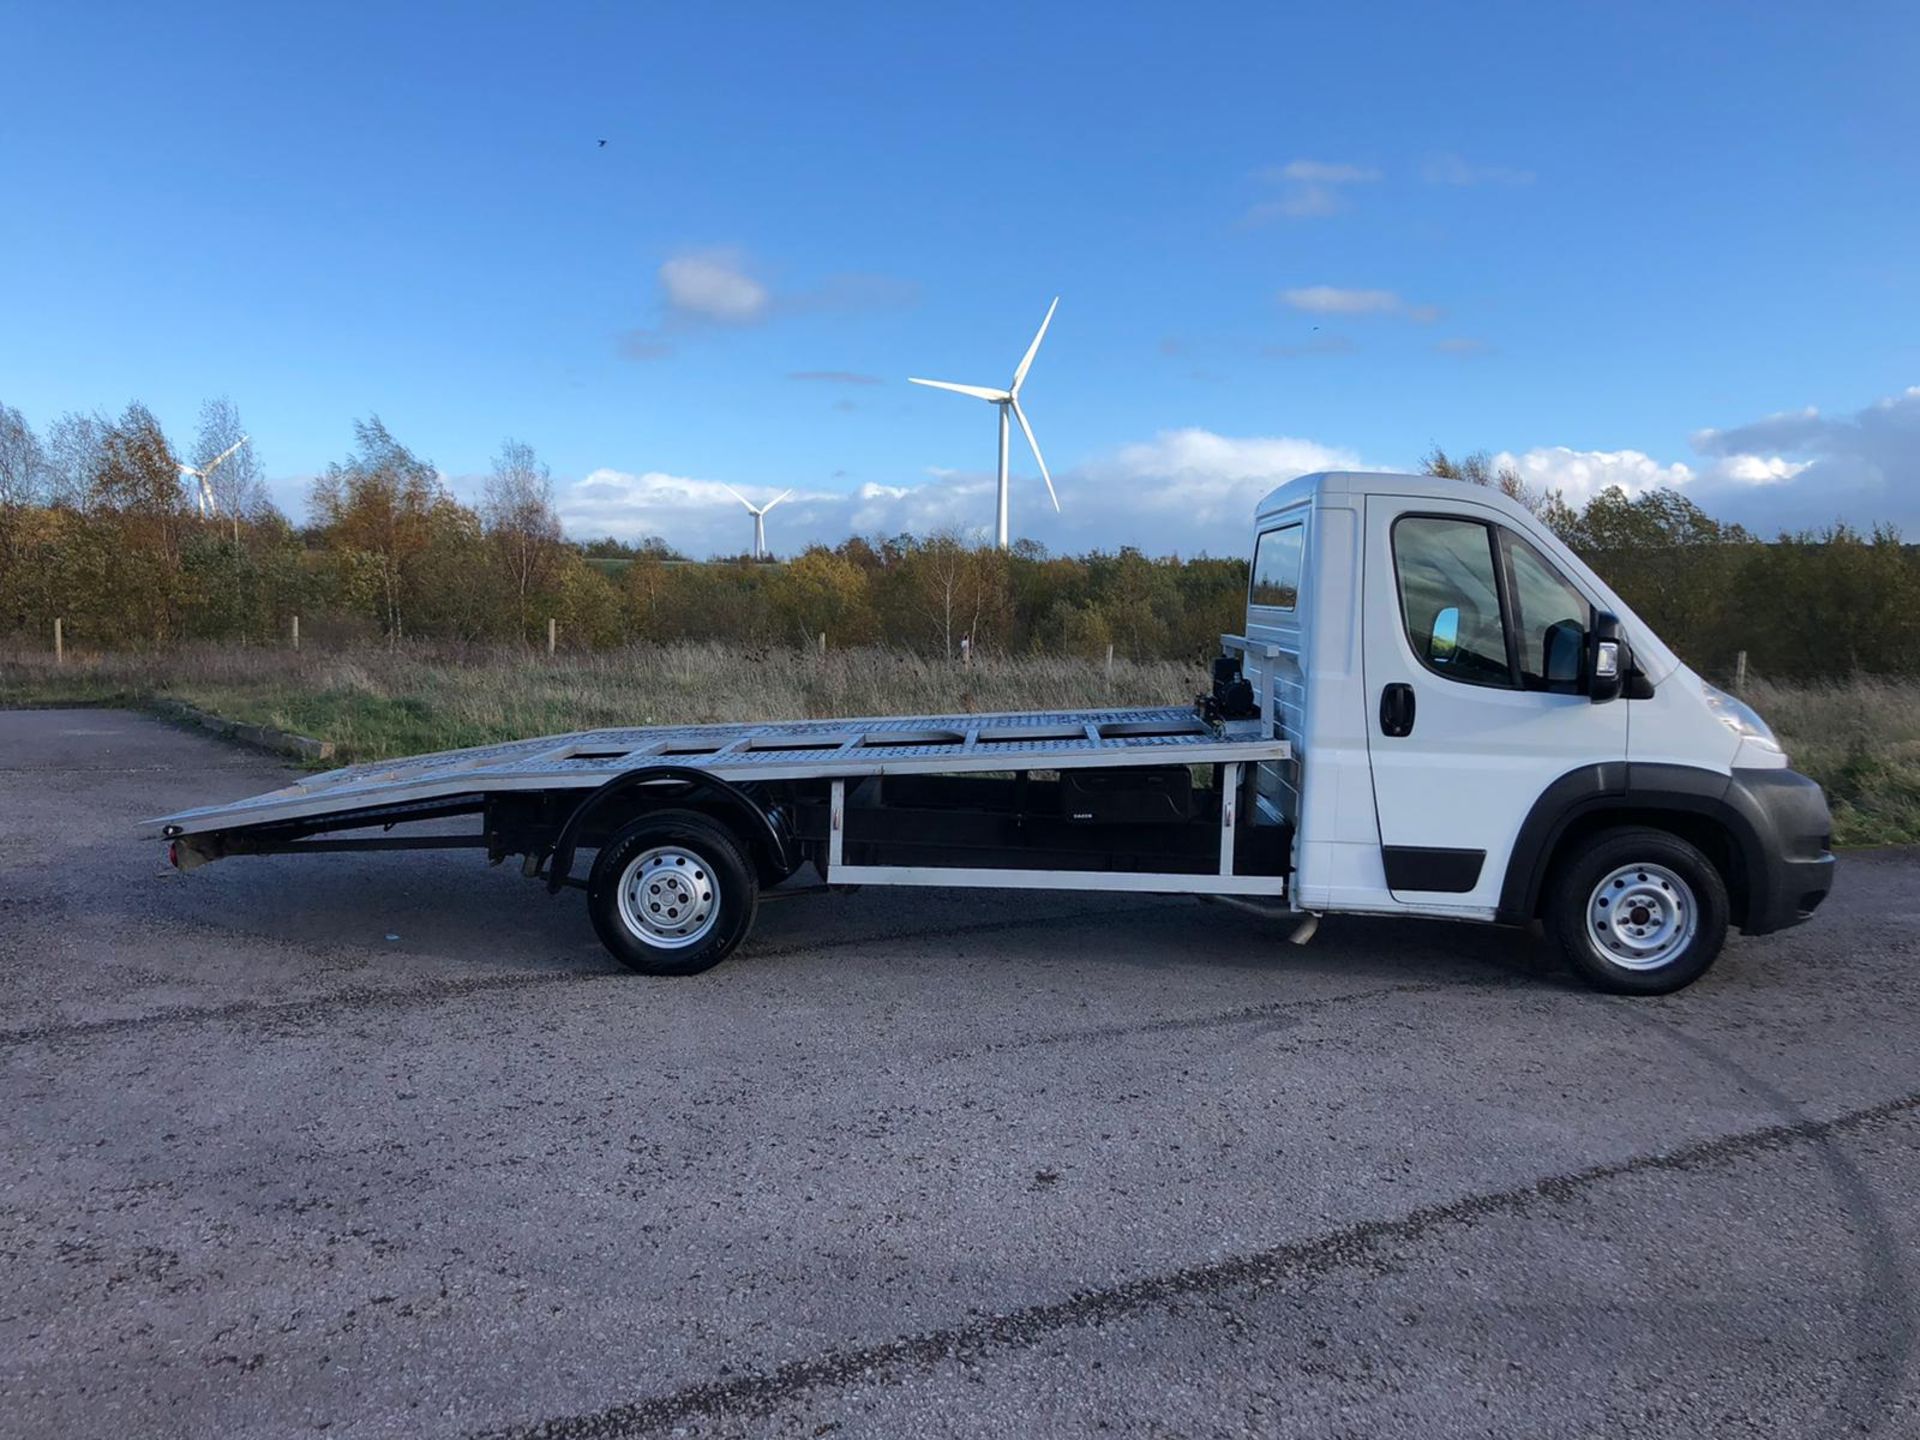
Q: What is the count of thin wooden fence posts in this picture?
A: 7